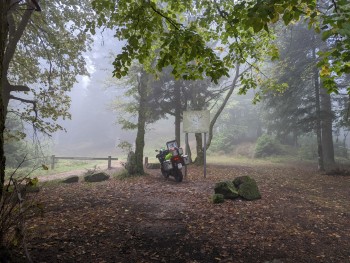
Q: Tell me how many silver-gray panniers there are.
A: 2